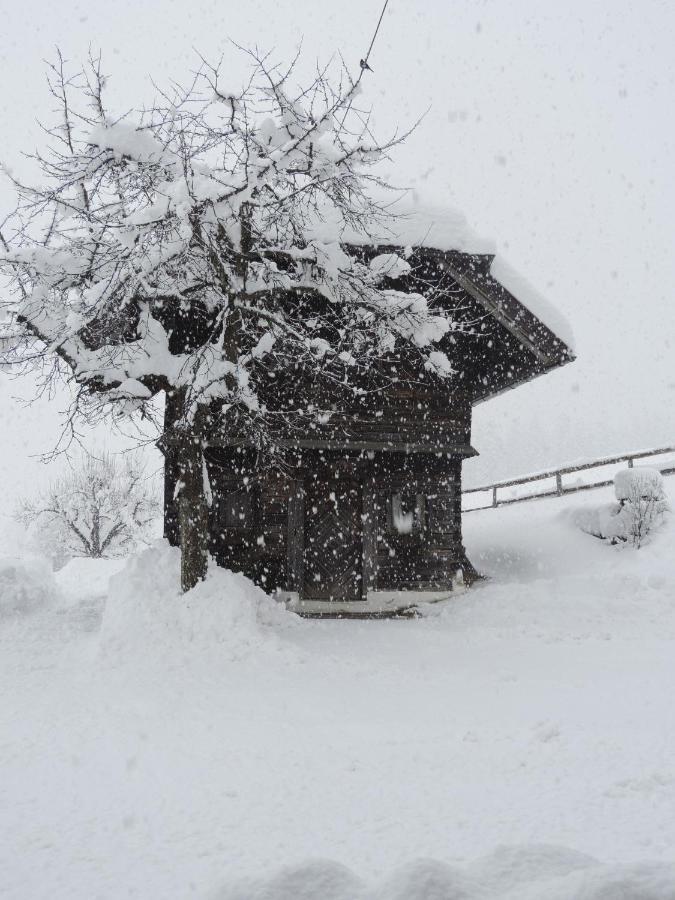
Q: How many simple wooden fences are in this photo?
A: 1